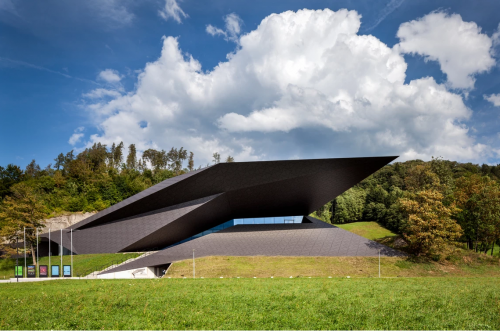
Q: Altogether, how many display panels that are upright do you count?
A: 5